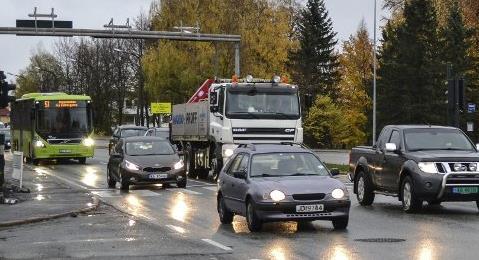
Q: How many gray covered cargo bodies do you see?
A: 1